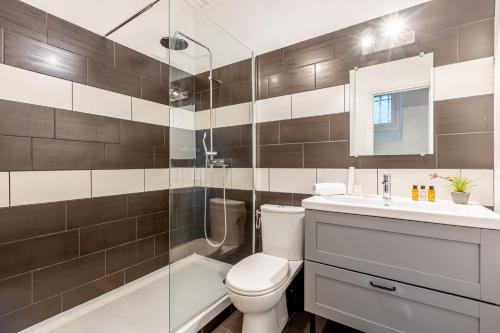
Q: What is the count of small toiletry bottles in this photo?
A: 3